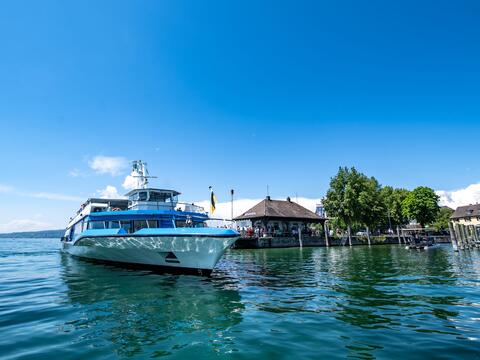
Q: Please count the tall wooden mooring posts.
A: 11